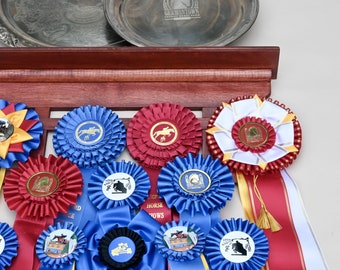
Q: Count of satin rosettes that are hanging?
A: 12